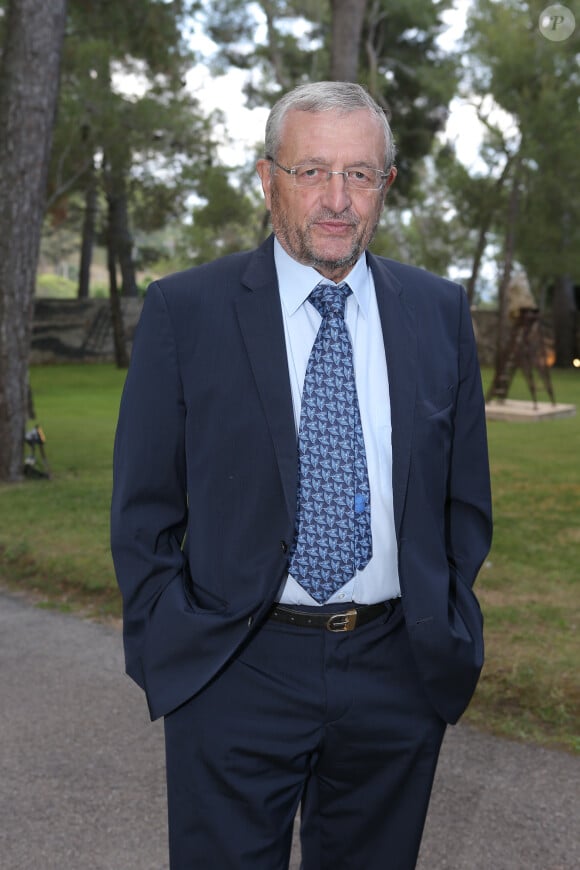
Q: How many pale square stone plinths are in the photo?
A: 1